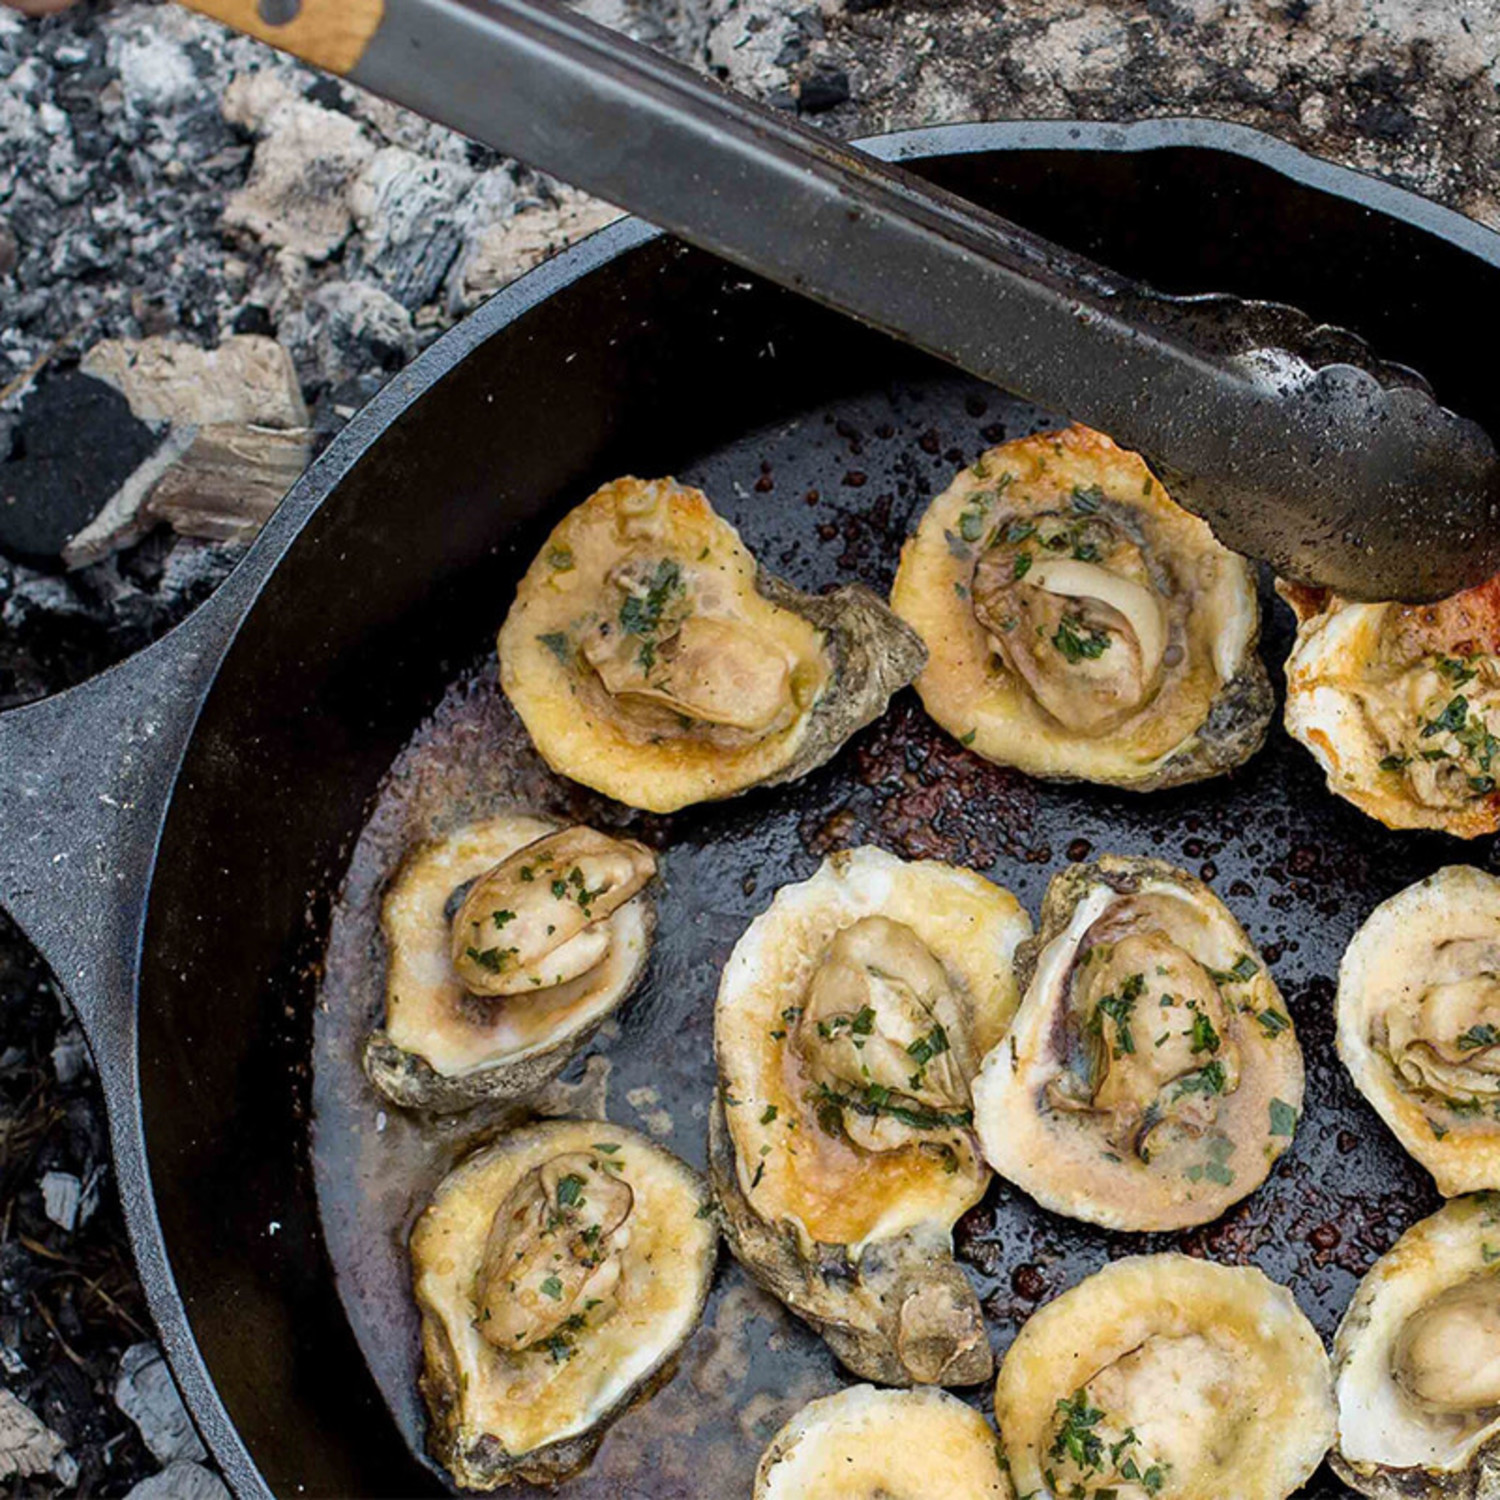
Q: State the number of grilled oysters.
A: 11